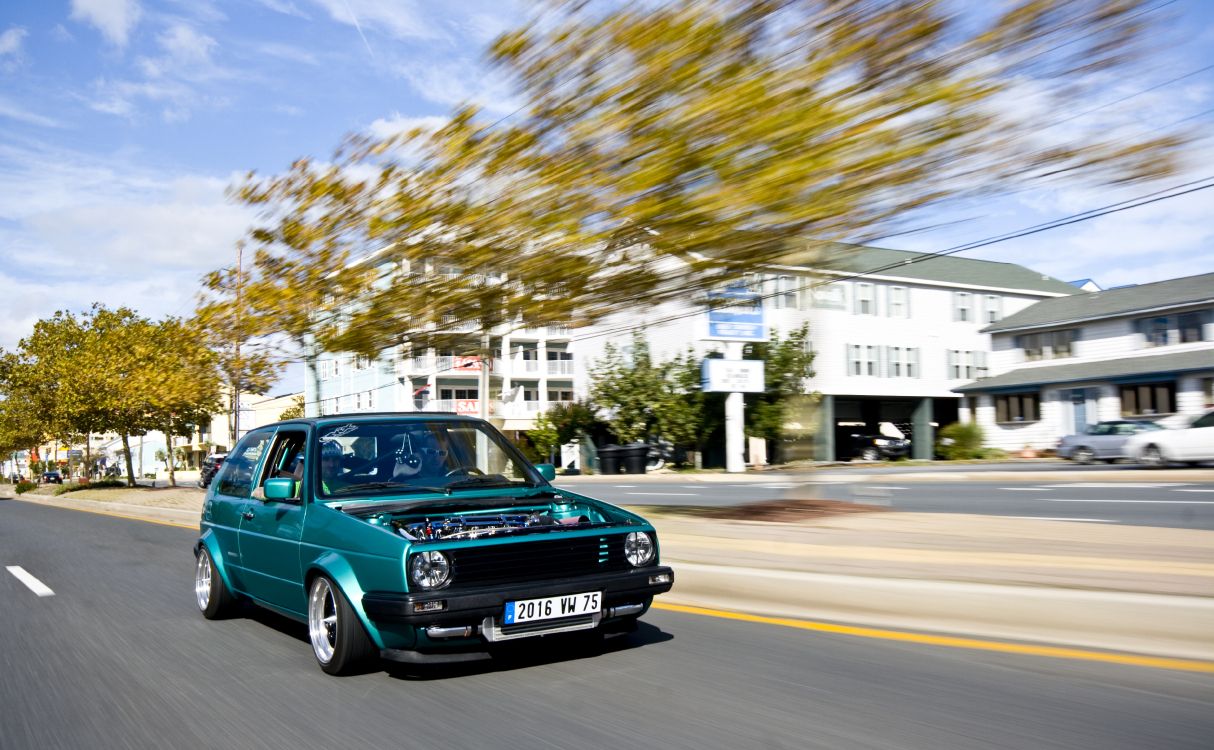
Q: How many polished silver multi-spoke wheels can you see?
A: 2